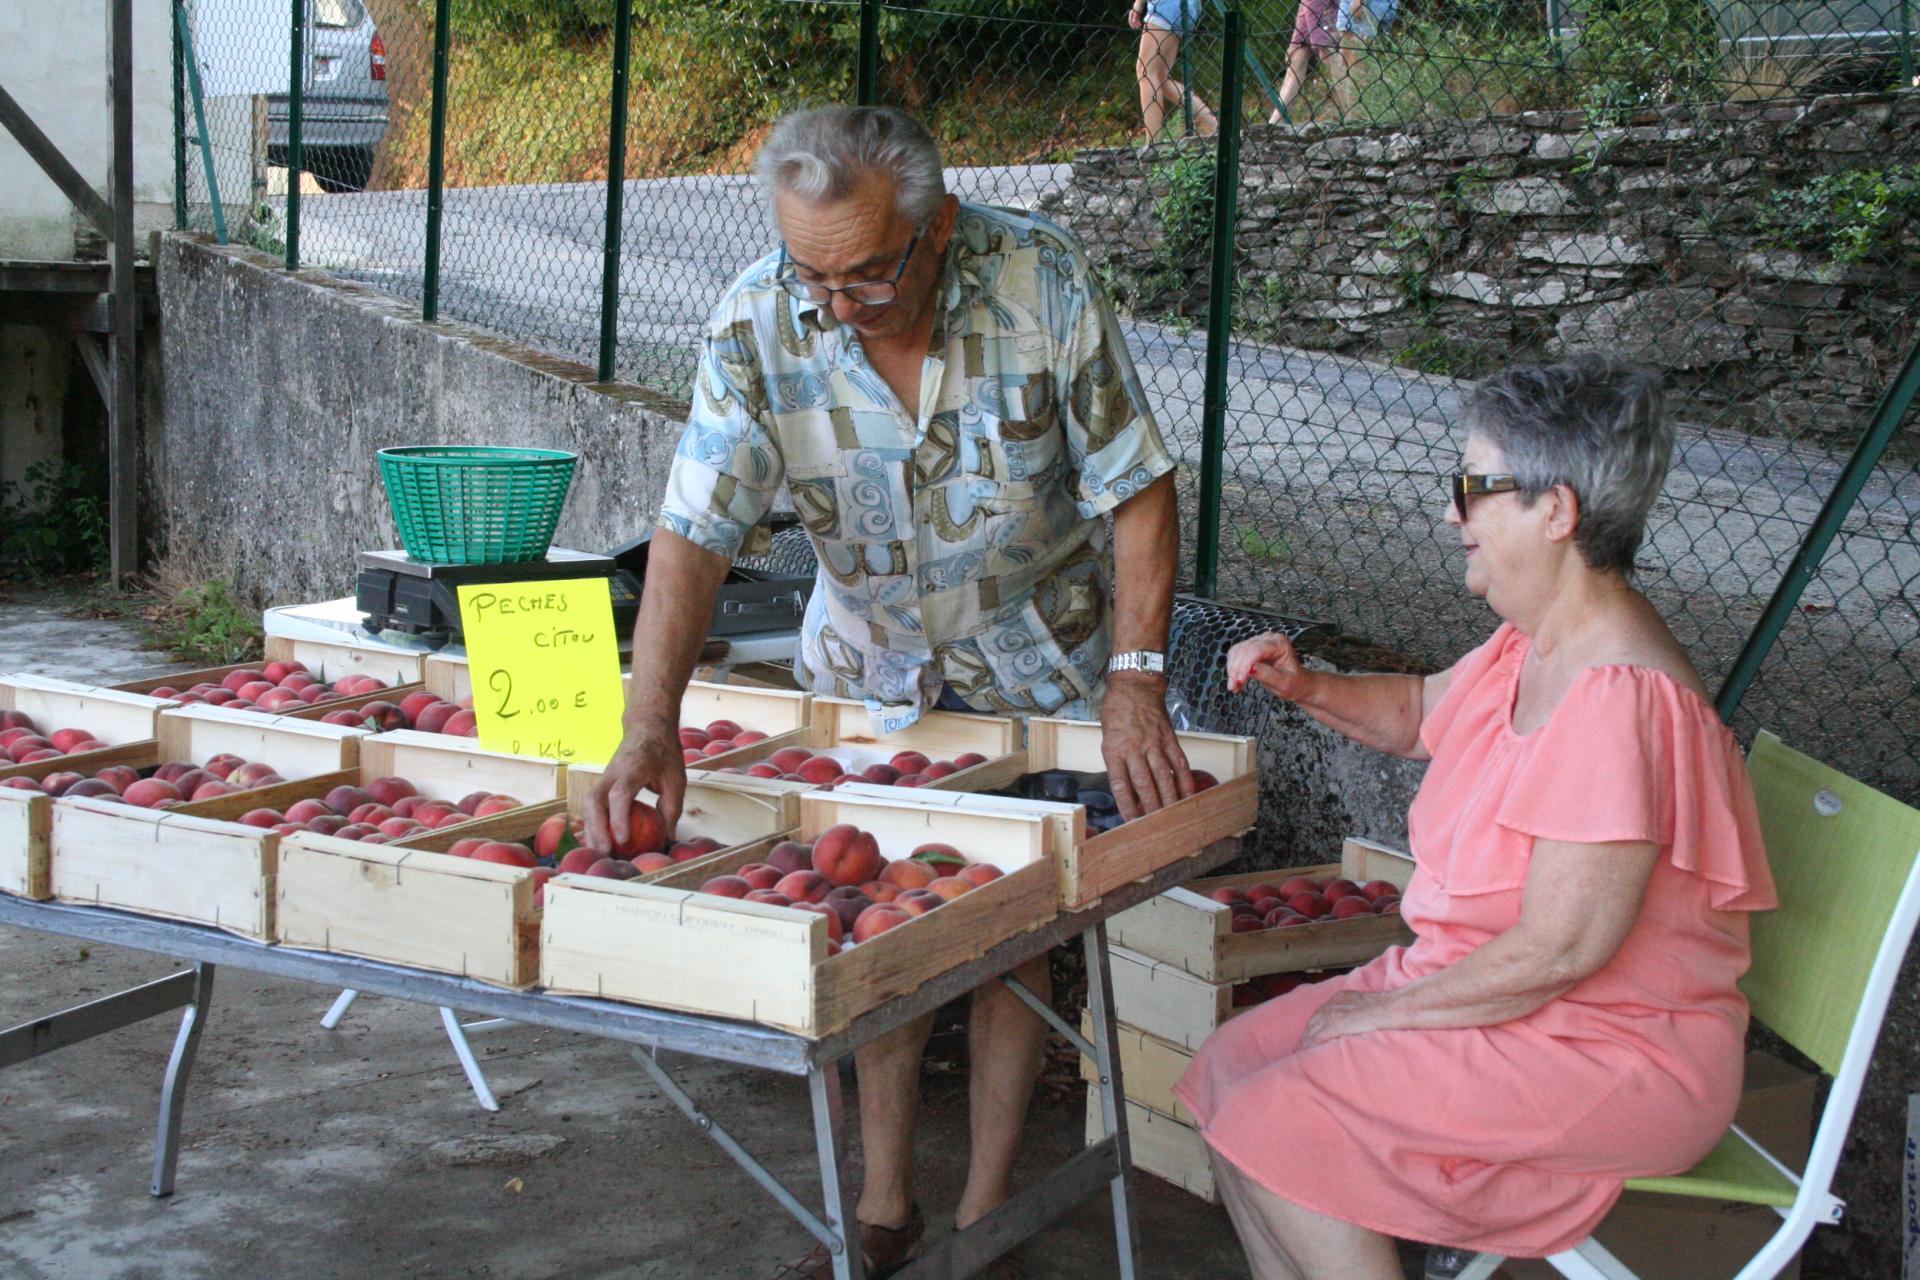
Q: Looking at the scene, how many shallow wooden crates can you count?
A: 14